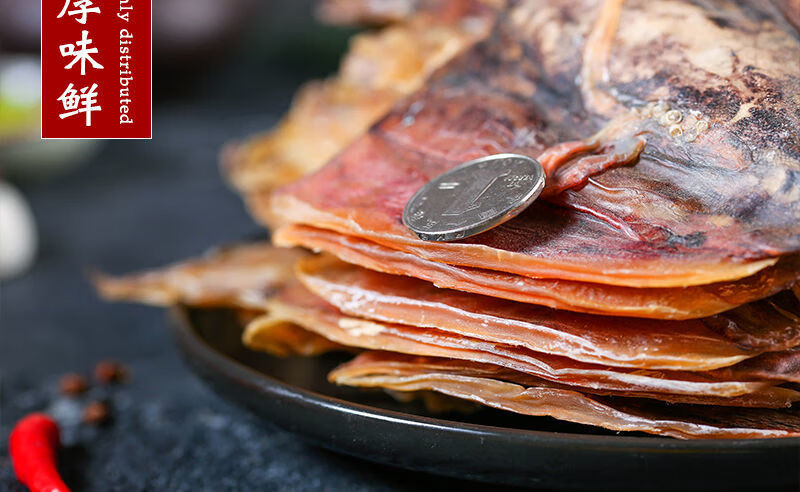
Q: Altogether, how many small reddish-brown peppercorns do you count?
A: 3